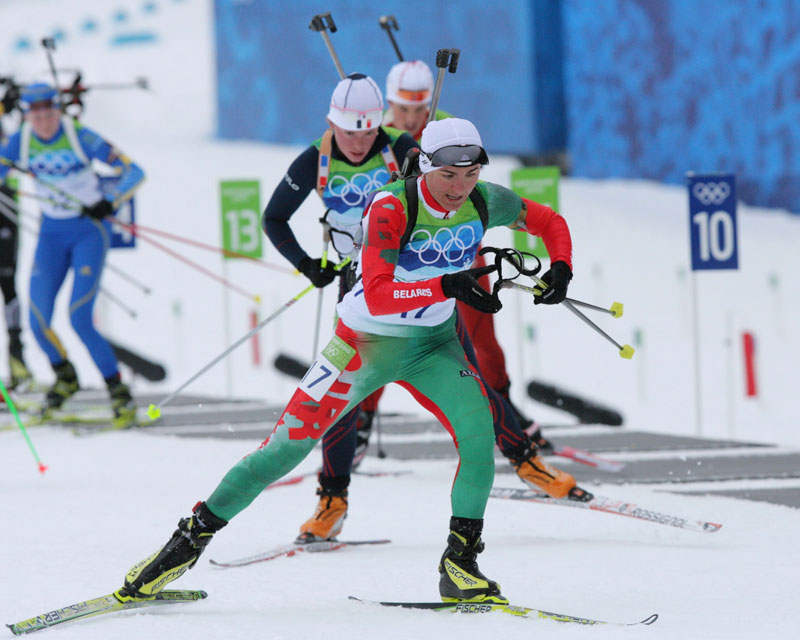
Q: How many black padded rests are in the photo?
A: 3